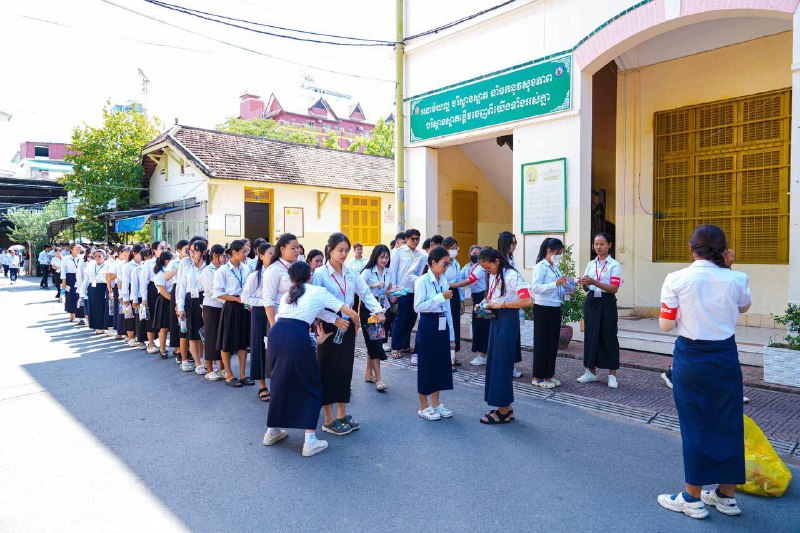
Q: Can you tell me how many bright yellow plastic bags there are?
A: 1